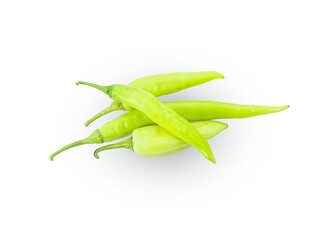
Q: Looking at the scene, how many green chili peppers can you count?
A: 4